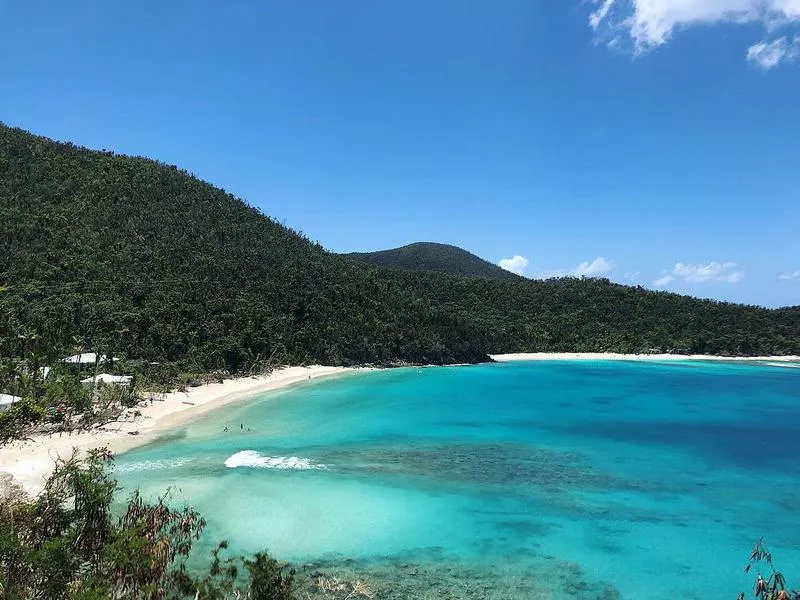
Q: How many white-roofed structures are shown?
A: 4